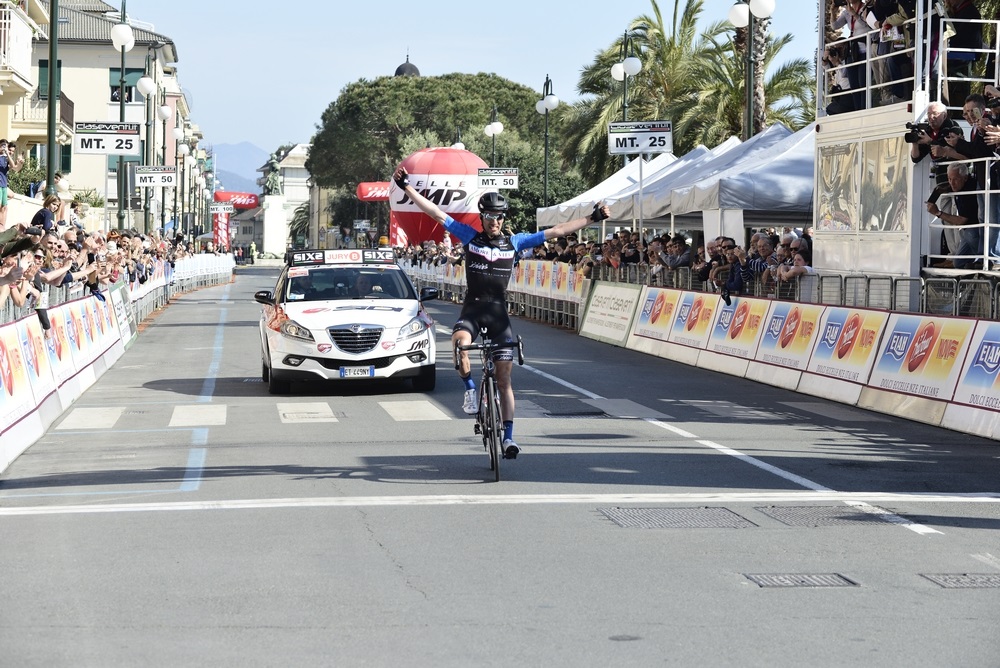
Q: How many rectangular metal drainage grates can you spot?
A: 4